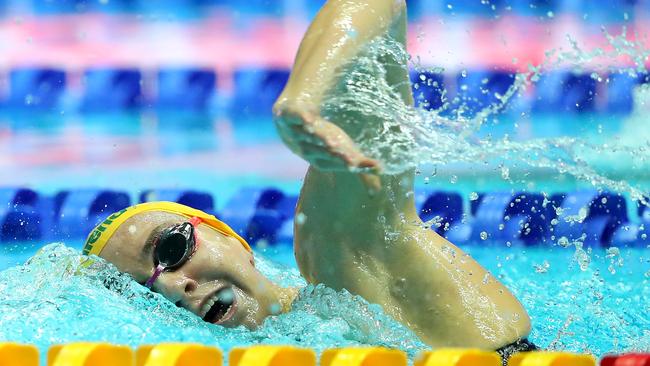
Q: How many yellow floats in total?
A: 7